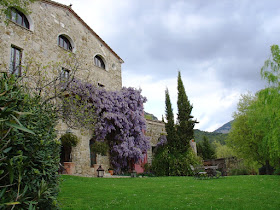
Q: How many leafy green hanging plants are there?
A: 2